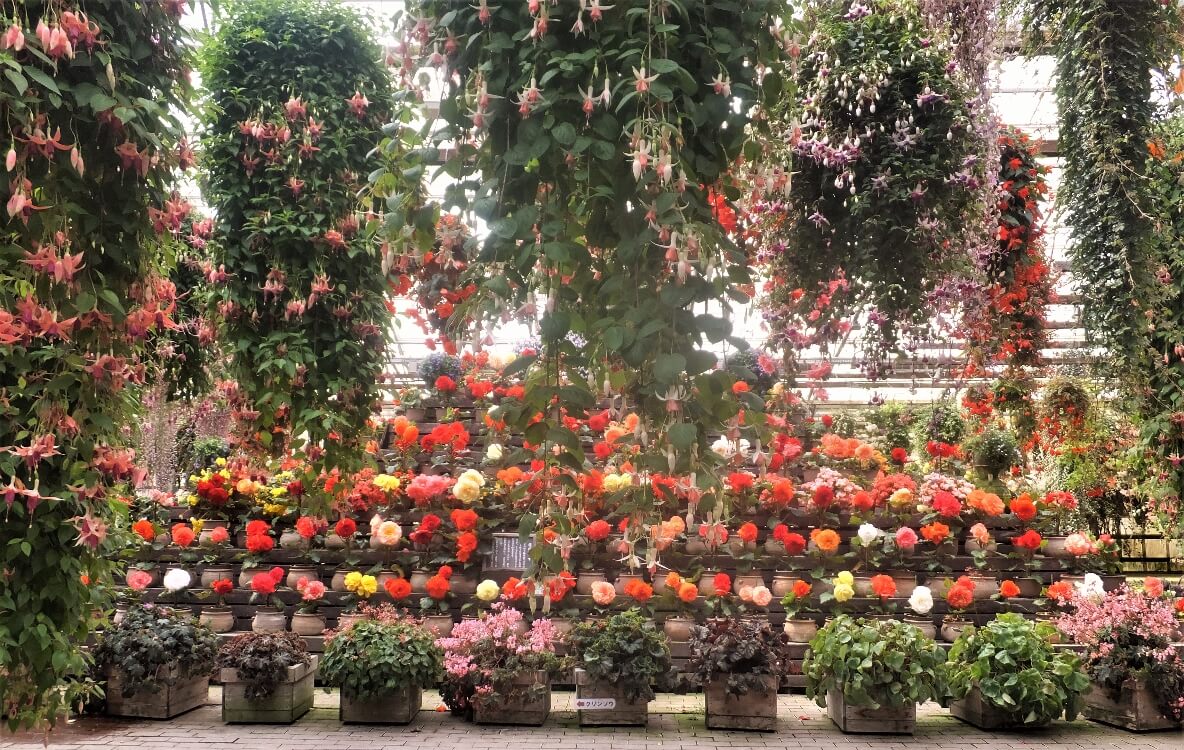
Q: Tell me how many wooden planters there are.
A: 9